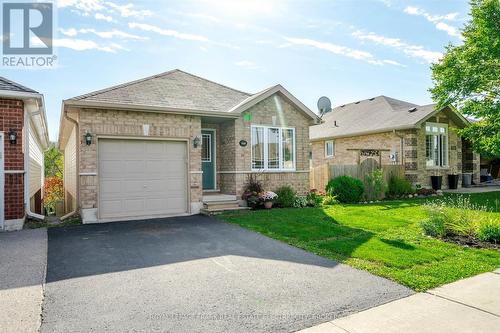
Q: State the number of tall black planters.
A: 2